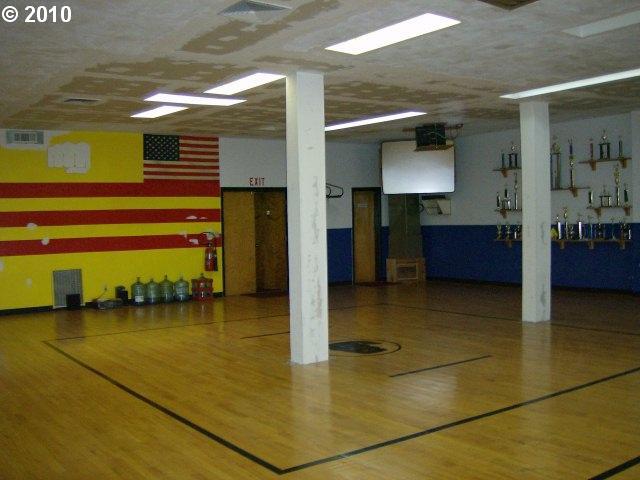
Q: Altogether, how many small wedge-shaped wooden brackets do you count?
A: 11